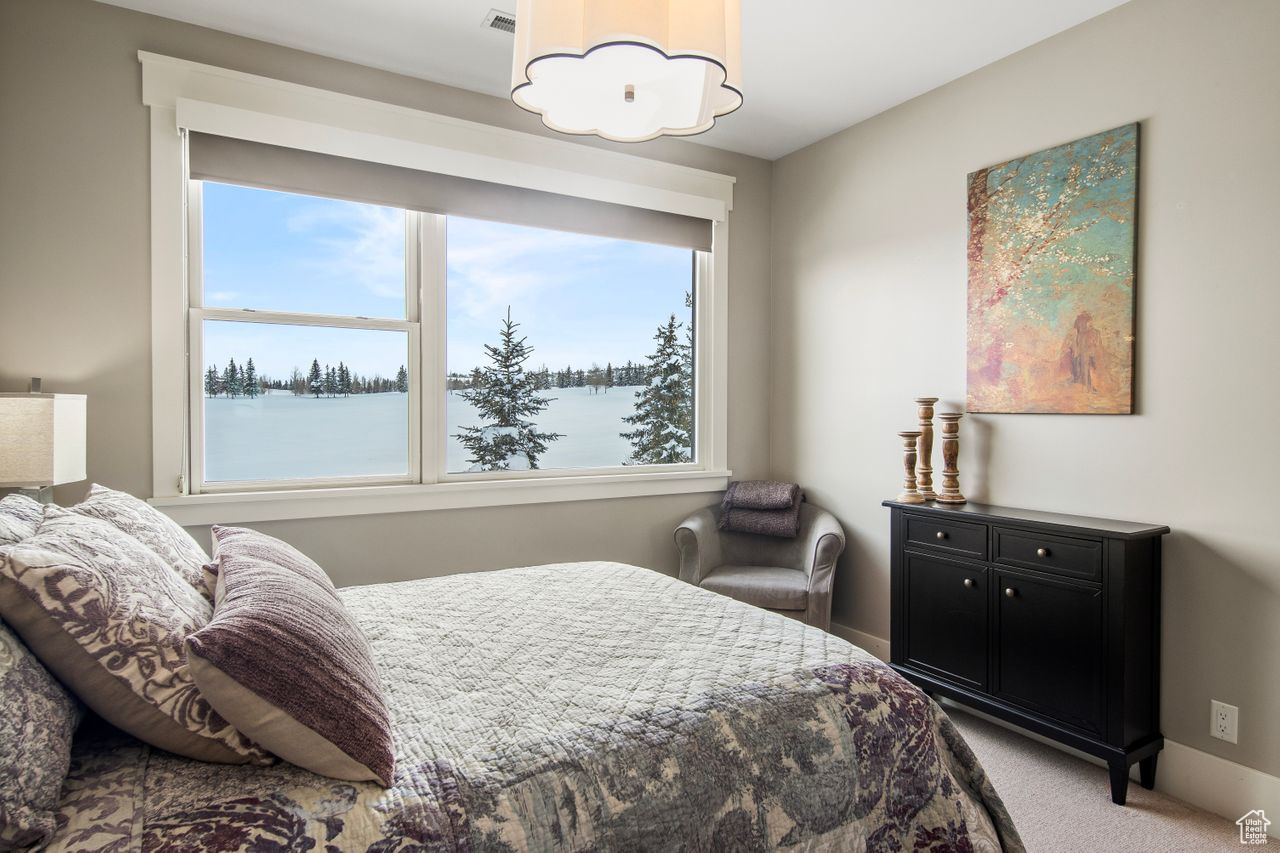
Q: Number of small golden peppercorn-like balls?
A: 4